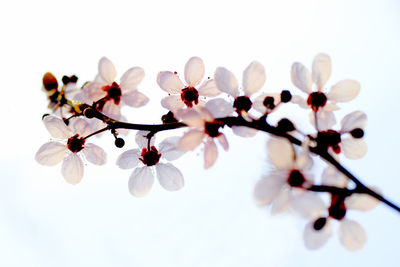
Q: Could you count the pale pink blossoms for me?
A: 10